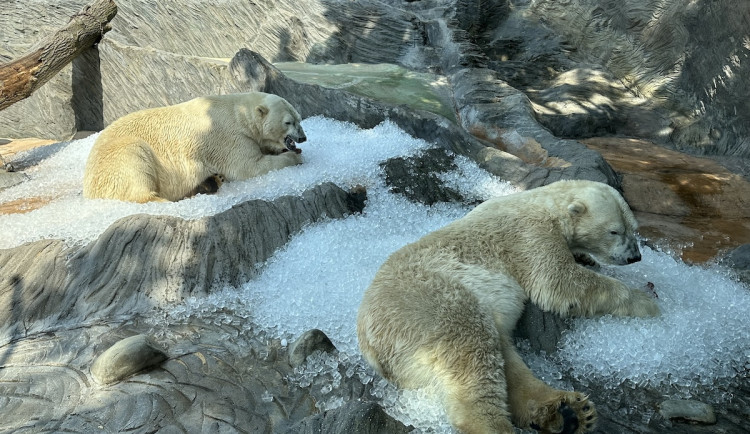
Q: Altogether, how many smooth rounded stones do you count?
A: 3